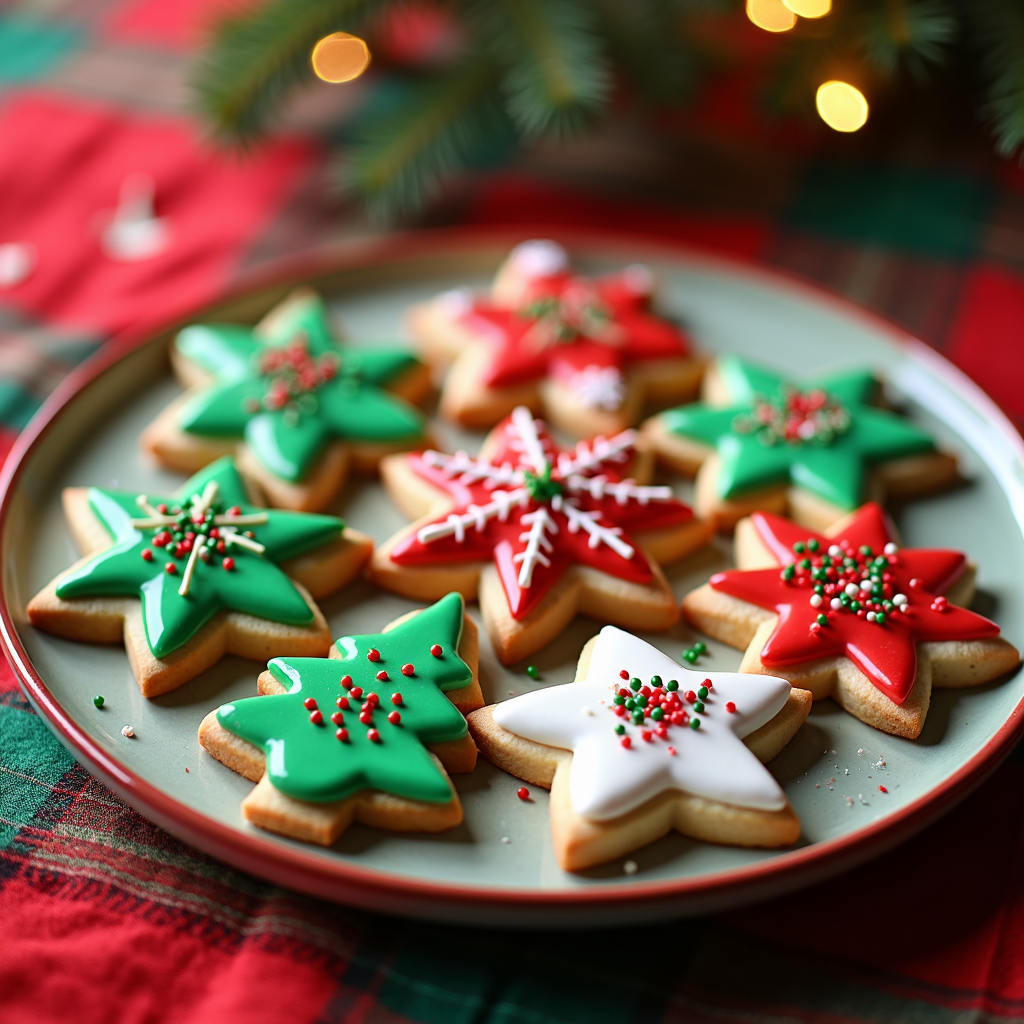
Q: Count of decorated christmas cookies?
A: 8